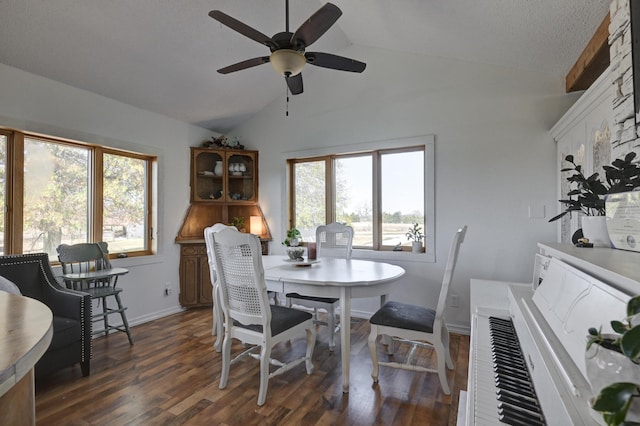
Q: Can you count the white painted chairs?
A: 4